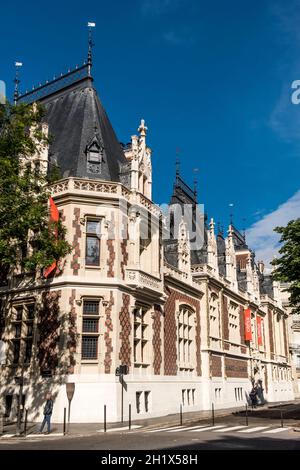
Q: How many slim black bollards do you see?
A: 8